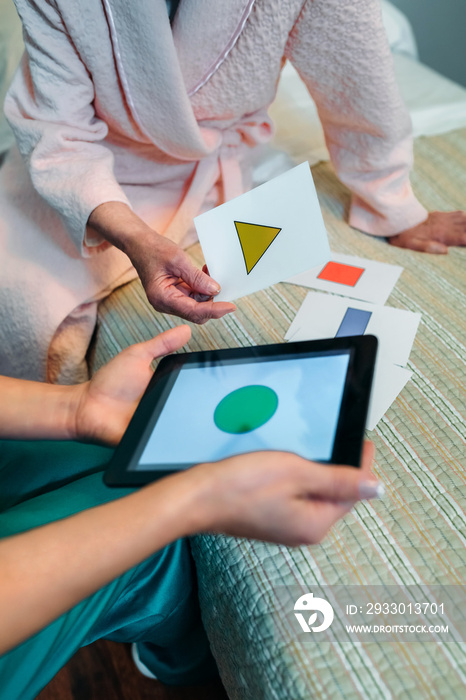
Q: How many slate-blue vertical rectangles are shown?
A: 1